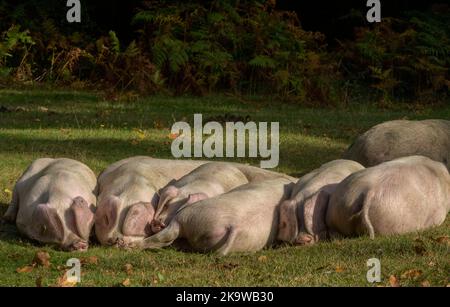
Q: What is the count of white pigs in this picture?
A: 7